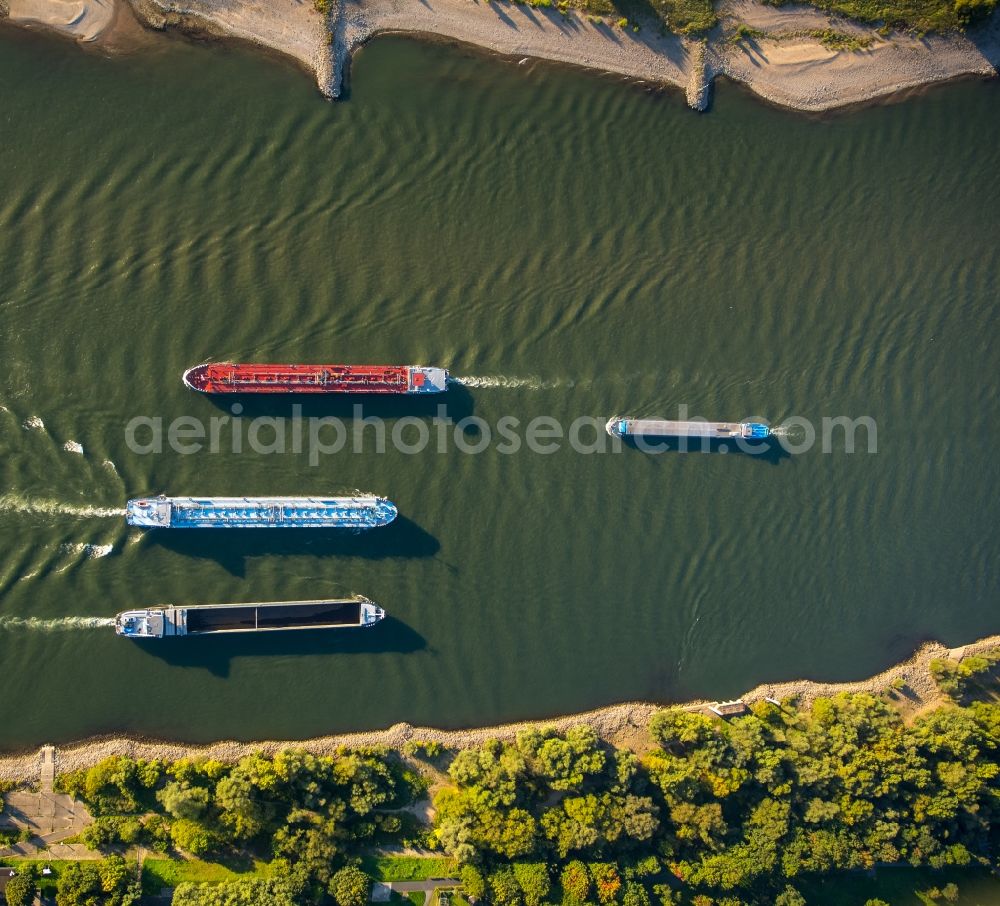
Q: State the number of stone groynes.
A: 2